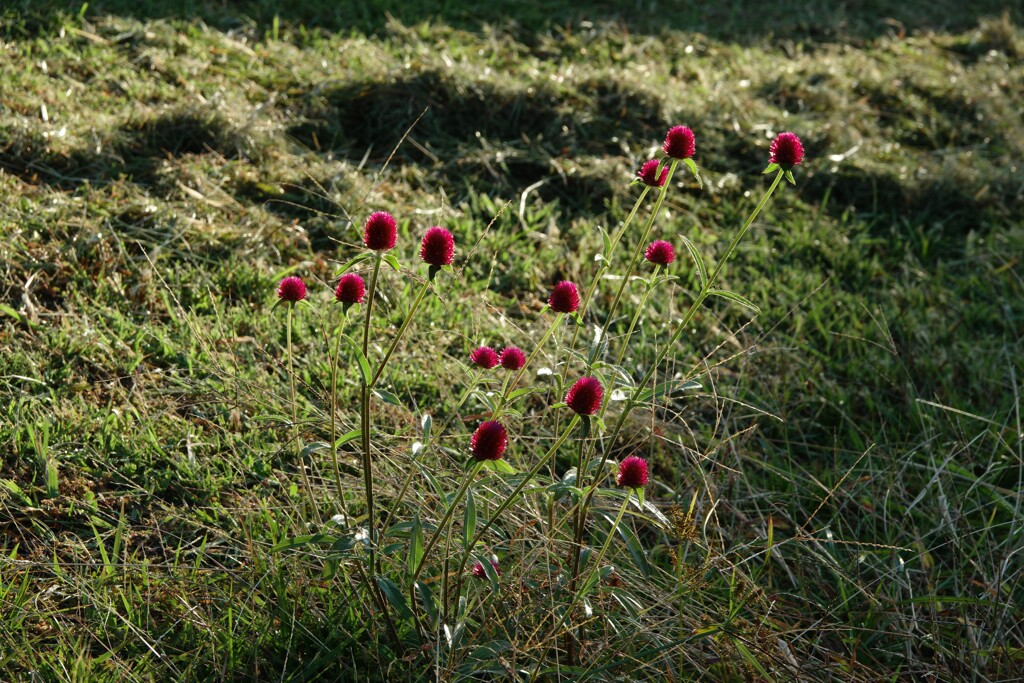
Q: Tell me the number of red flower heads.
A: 15